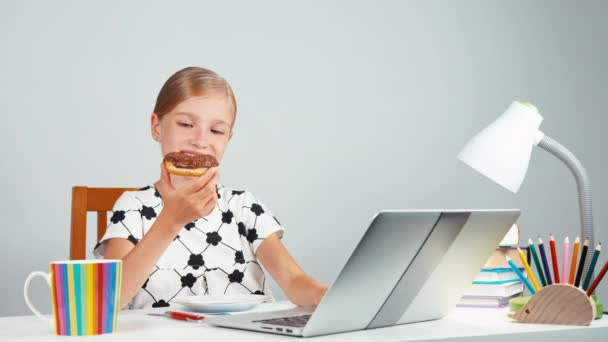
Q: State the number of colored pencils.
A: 10